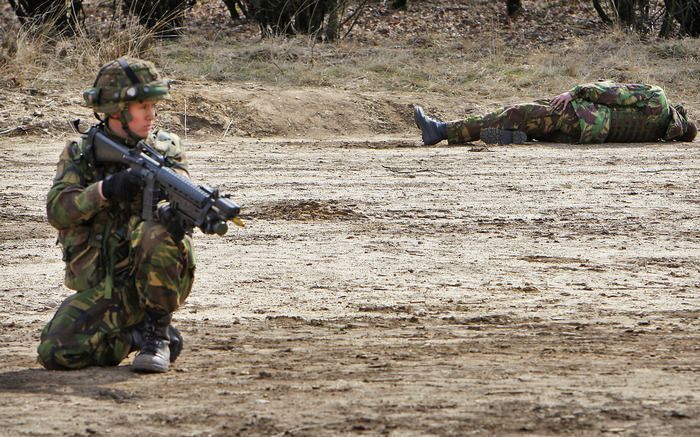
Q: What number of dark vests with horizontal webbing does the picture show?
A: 1